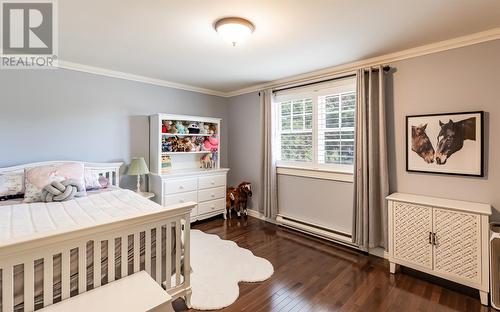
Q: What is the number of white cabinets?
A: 2